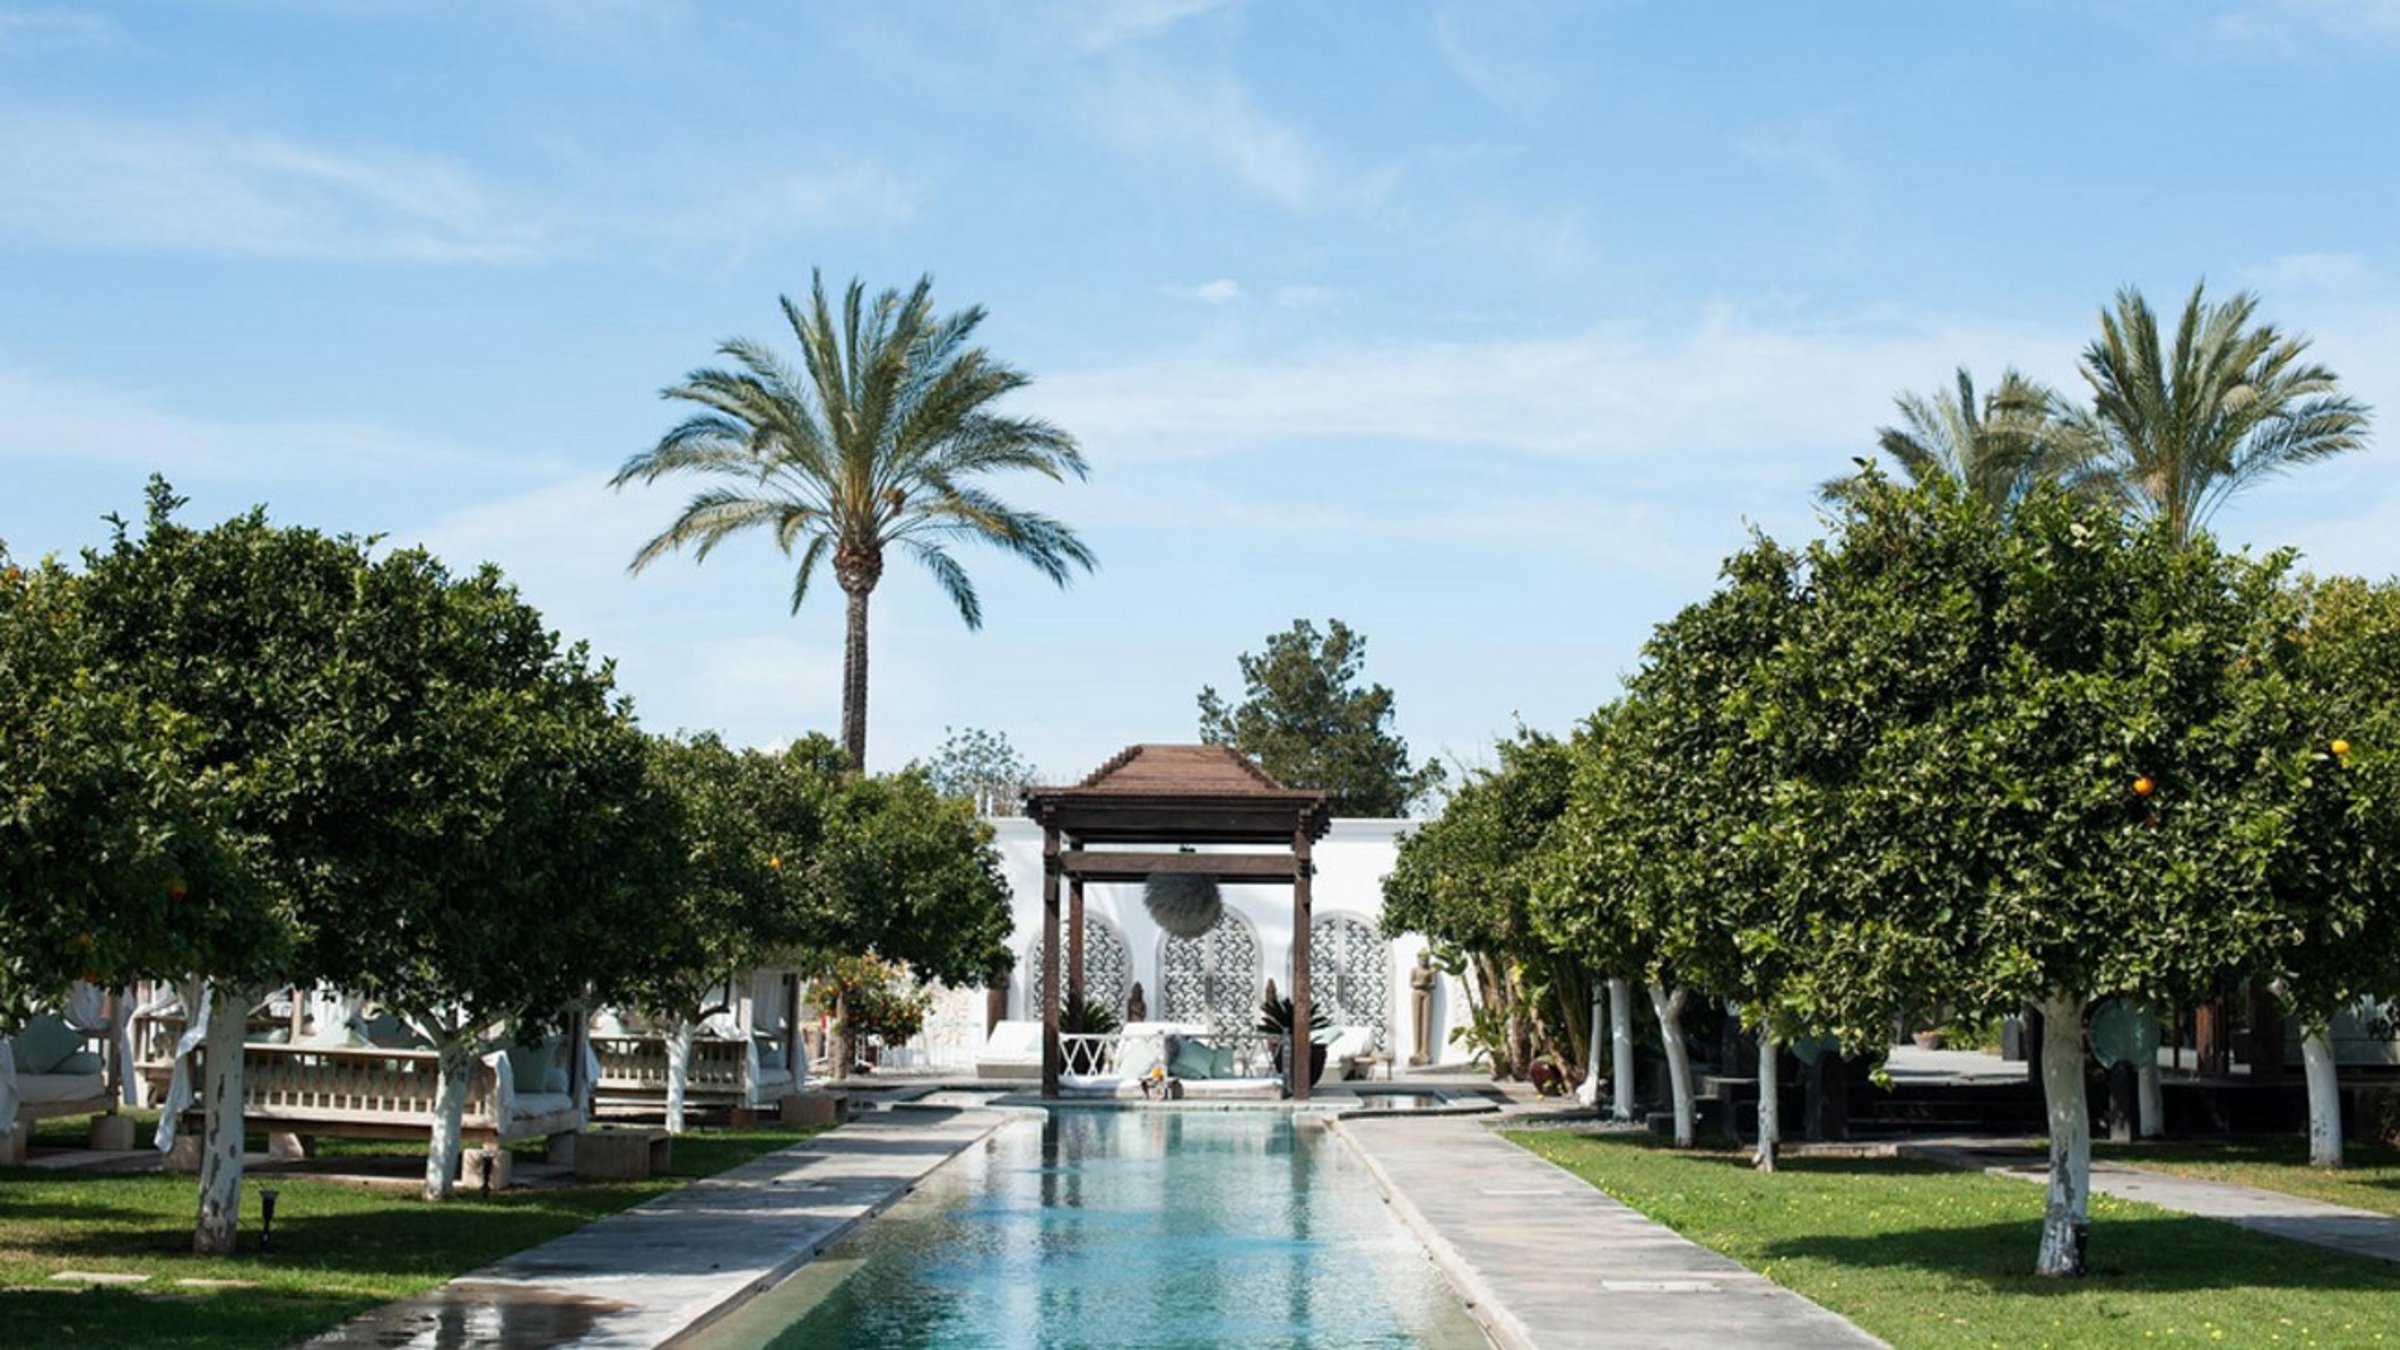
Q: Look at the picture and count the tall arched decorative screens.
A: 3